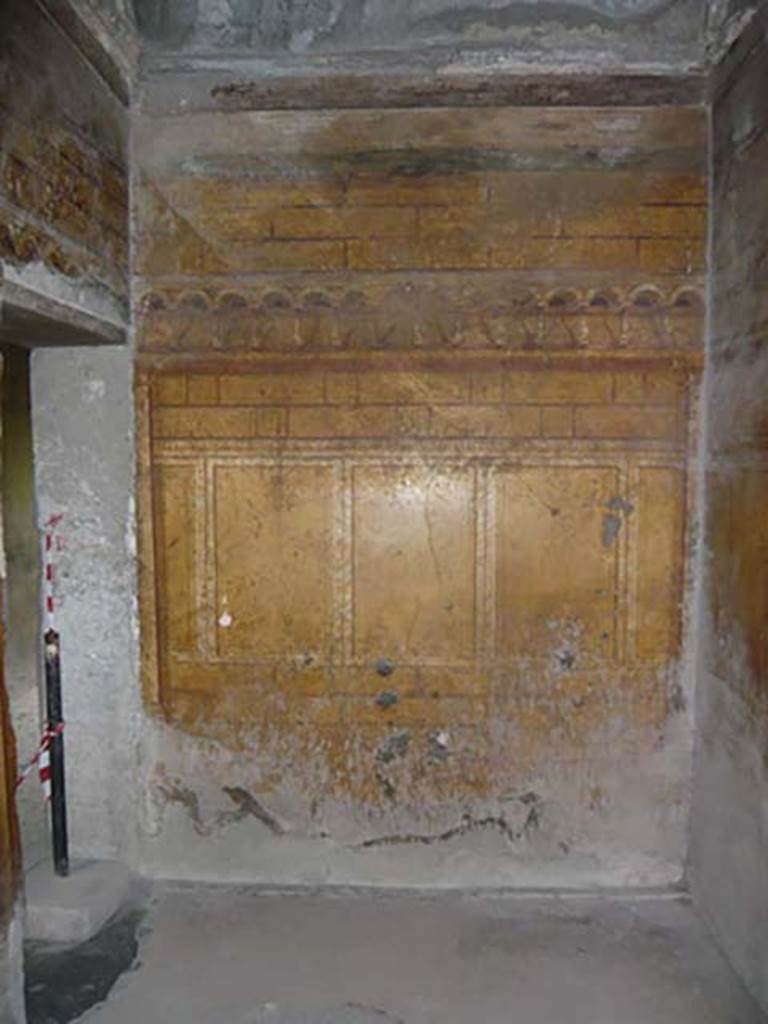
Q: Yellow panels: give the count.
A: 5